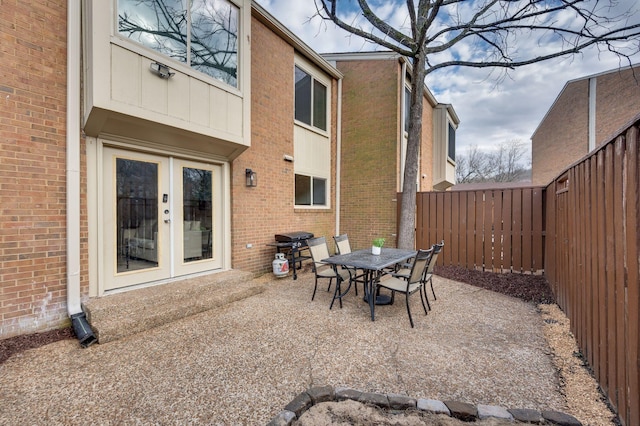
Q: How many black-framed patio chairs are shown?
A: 4